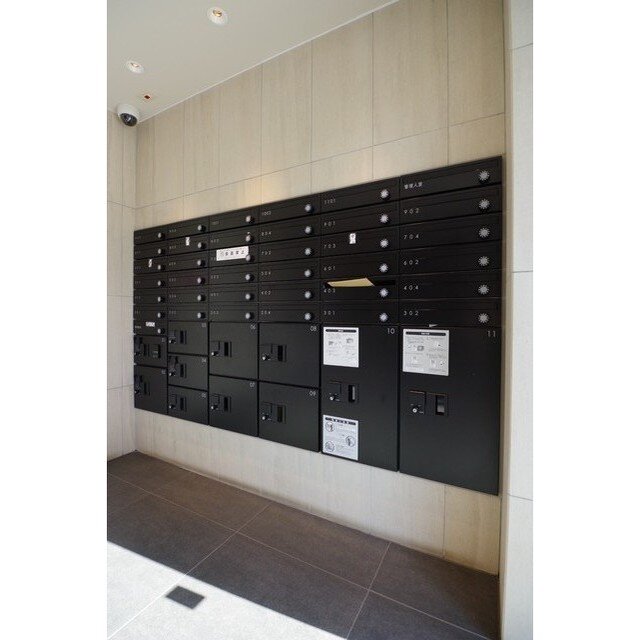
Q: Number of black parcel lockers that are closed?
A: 11